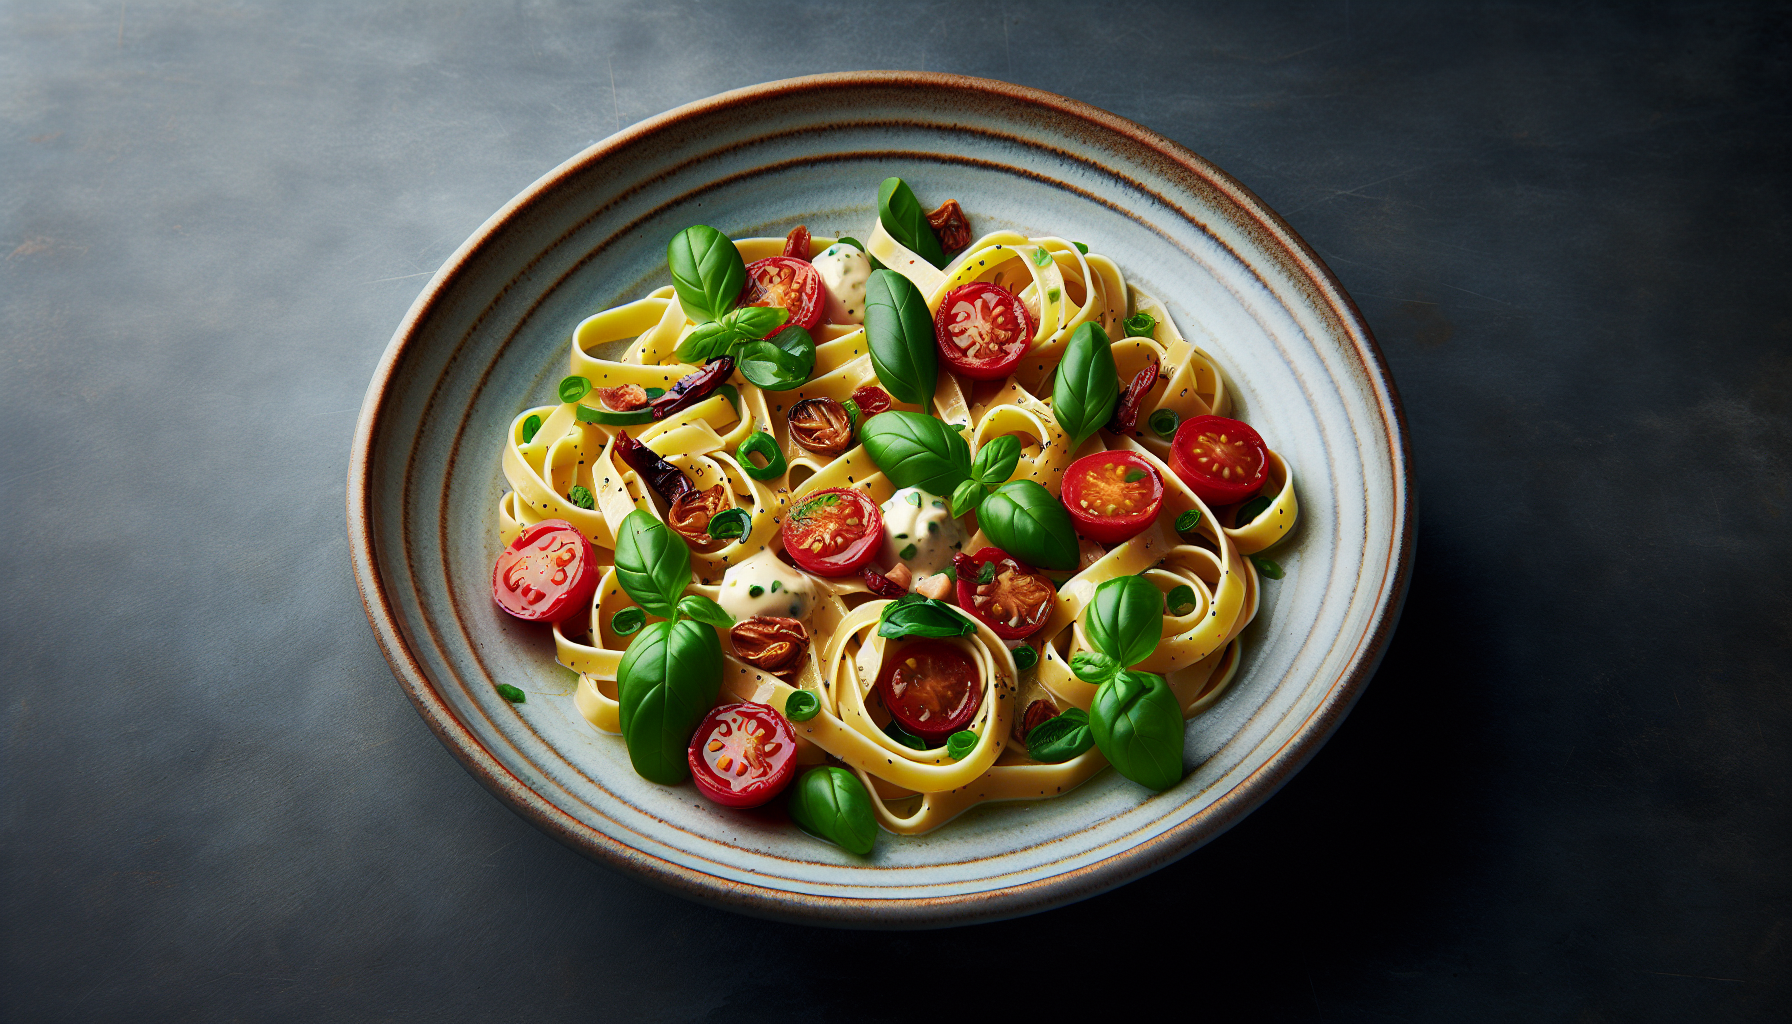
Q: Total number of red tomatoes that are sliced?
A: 9